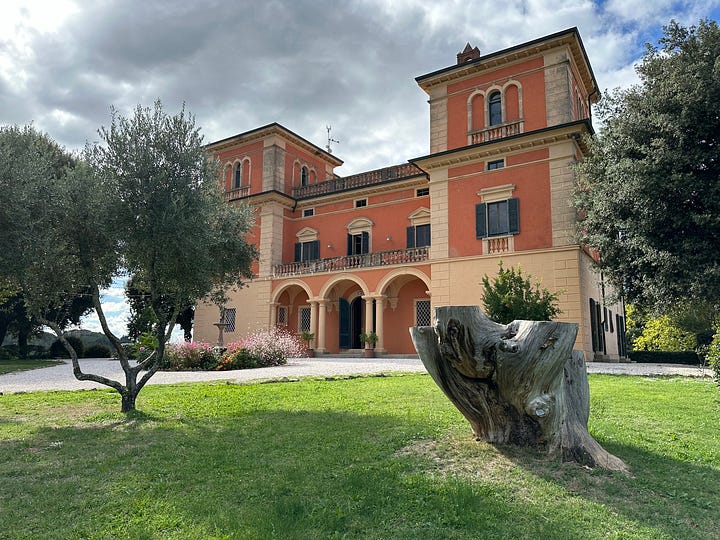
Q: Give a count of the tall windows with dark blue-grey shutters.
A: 4